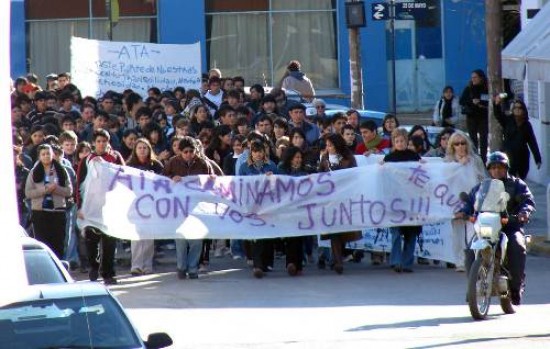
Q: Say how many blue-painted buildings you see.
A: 1